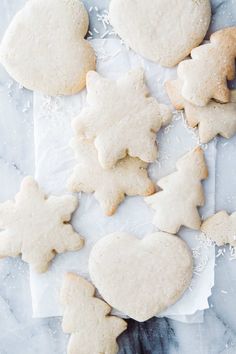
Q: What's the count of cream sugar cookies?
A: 11